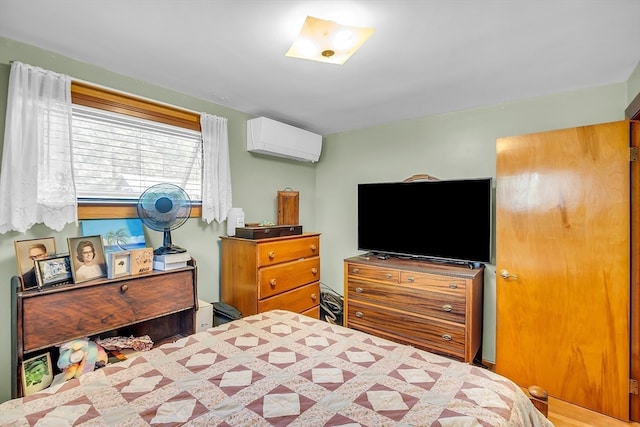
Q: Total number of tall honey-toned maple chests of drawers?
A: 1